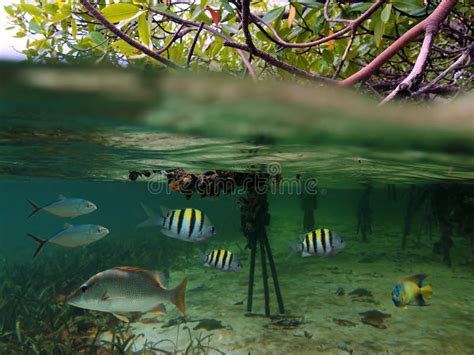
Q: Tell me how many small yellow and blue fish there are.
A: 1